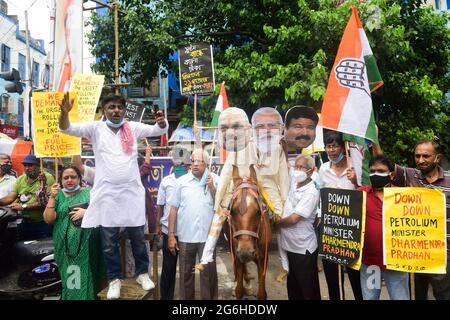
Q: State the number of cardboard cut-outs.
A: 3